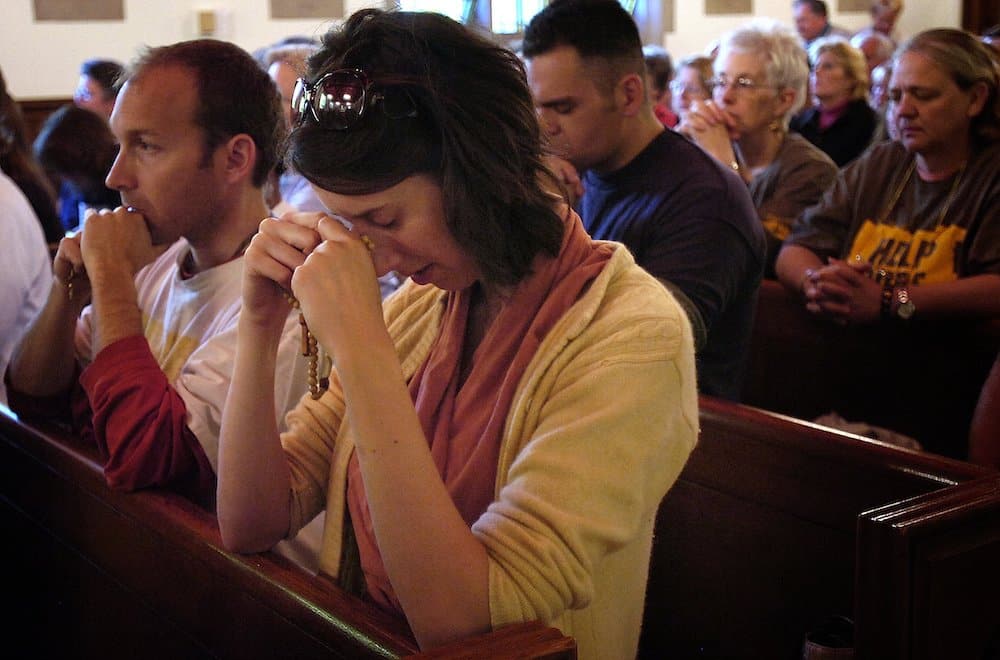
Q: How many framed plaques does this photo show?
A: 4